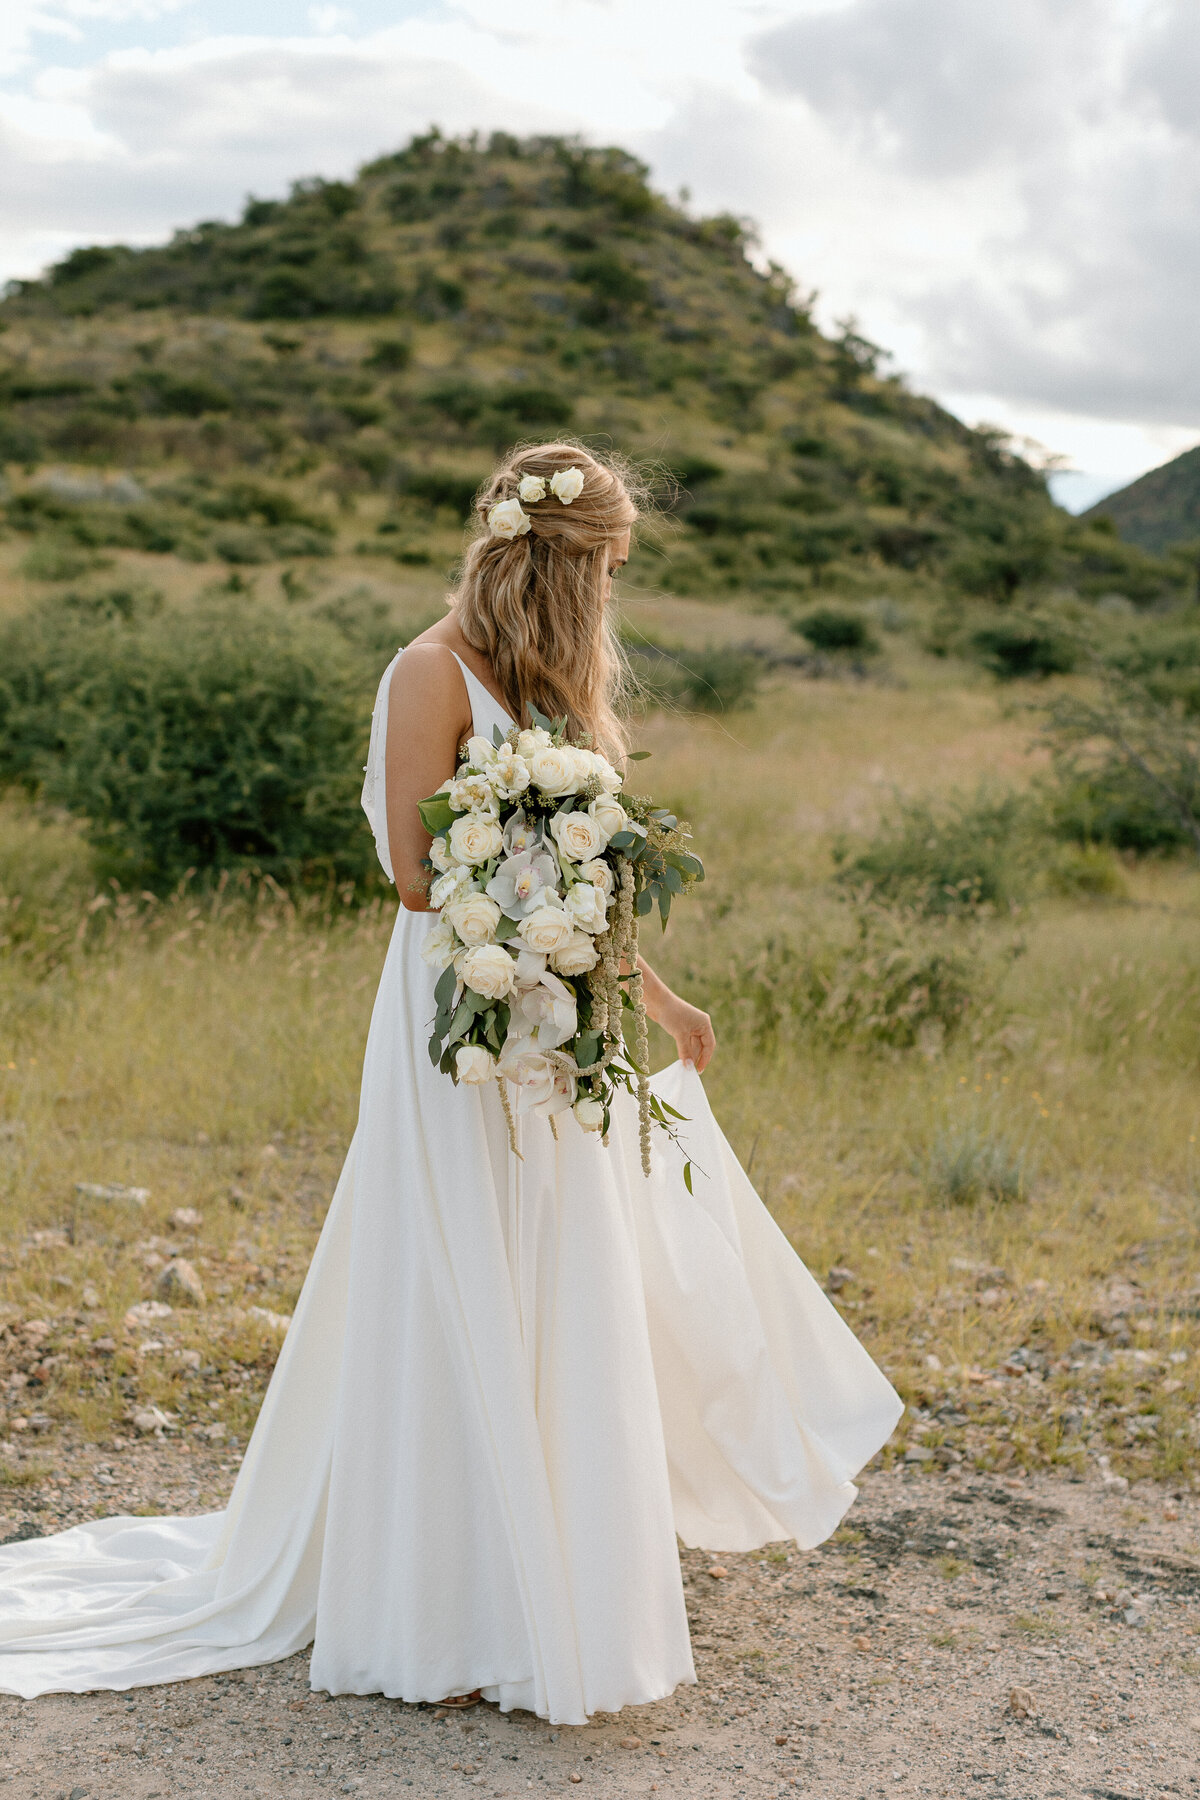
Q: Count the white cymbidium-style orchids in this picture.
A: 5